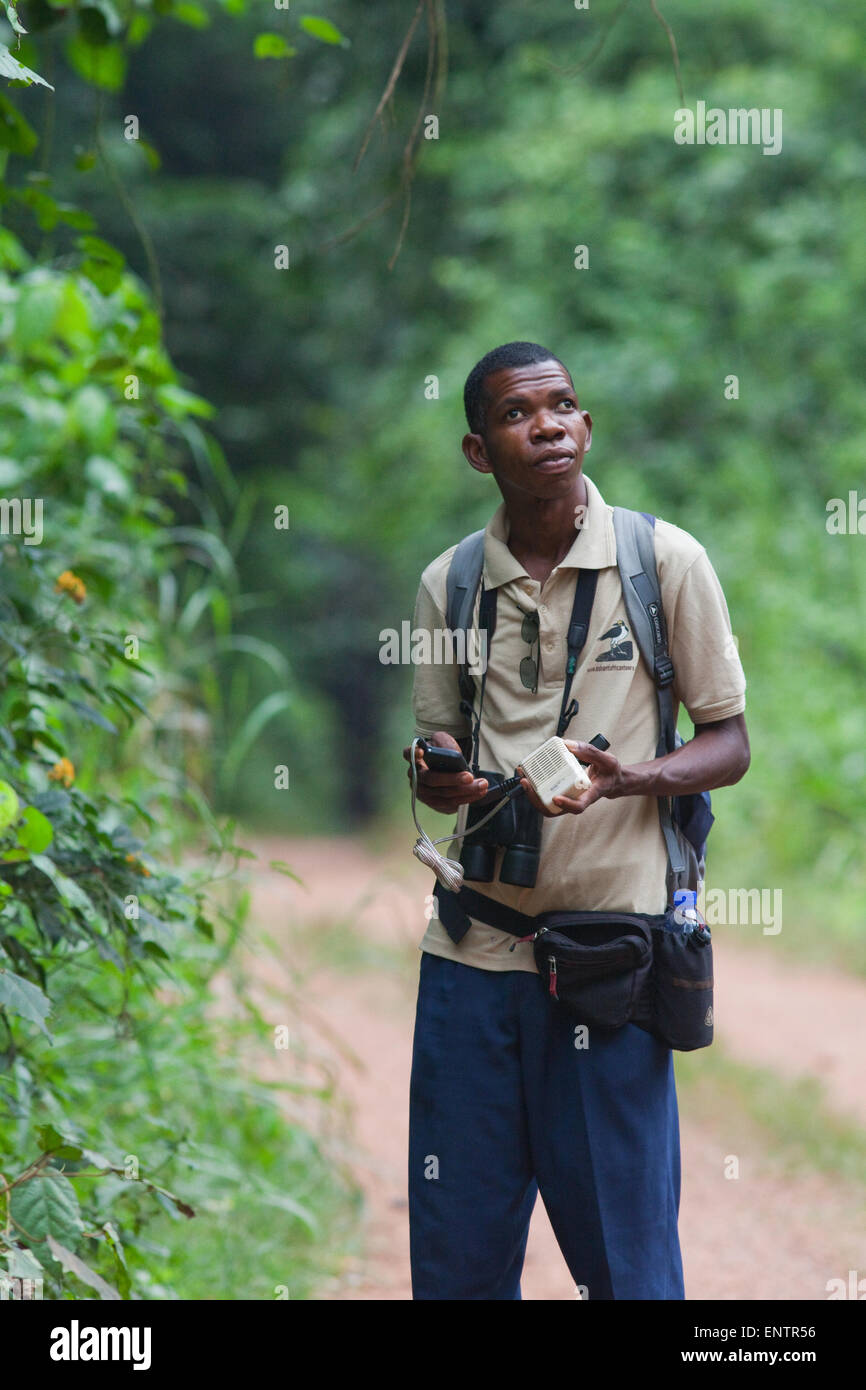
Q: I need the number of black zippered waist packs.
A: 1